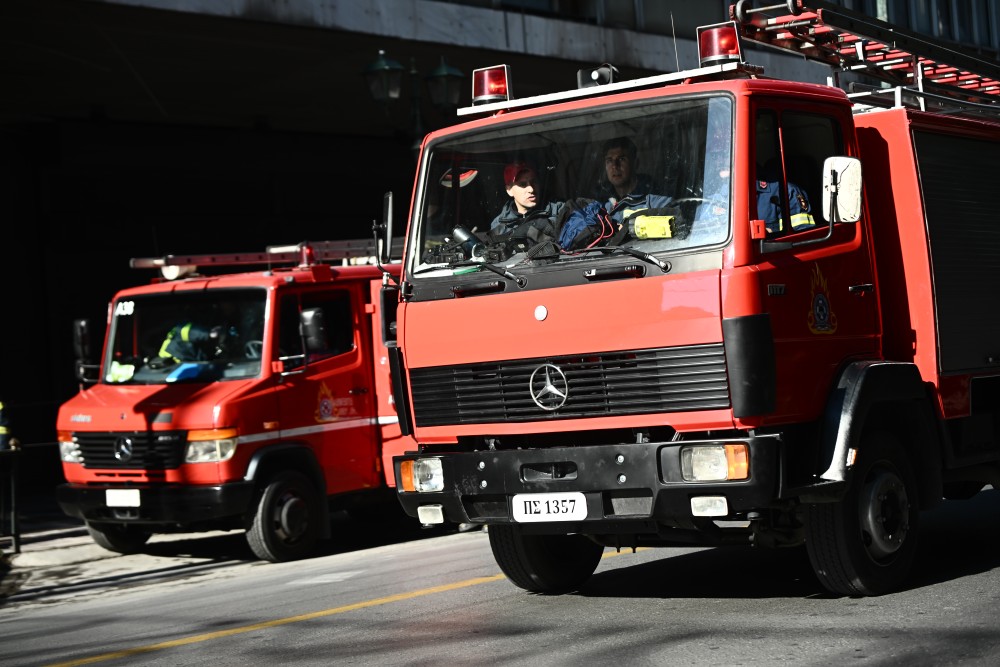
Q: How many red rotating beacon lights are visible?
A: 3